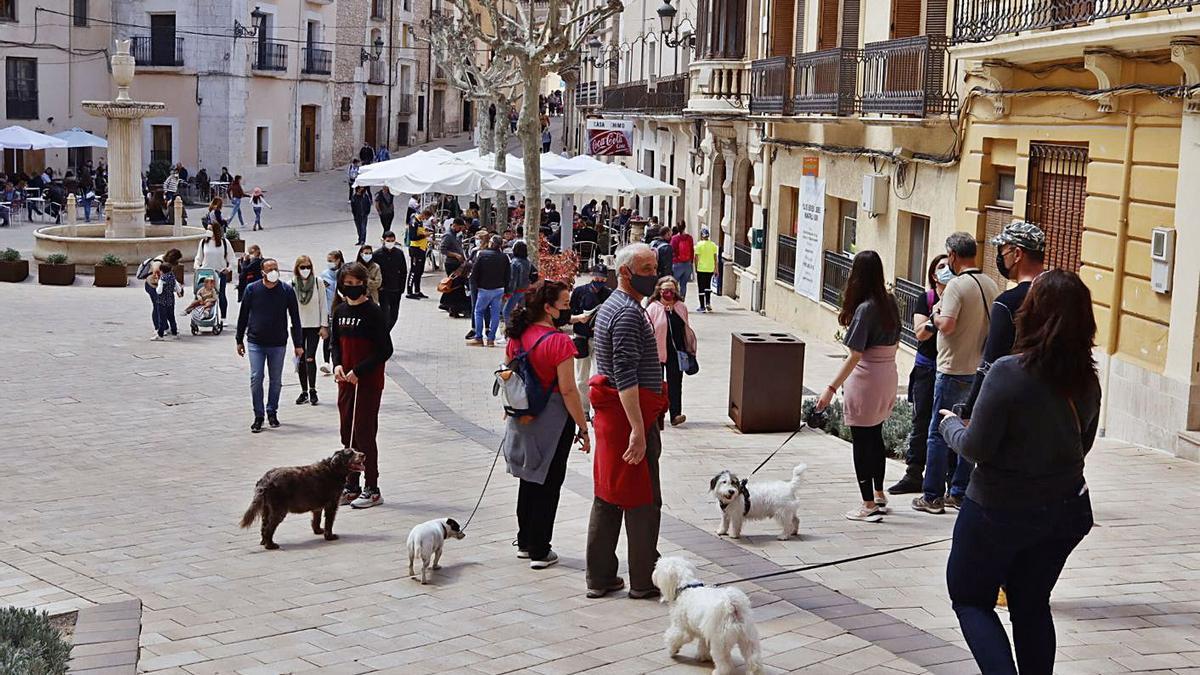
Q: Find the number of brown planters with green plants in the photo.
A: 4